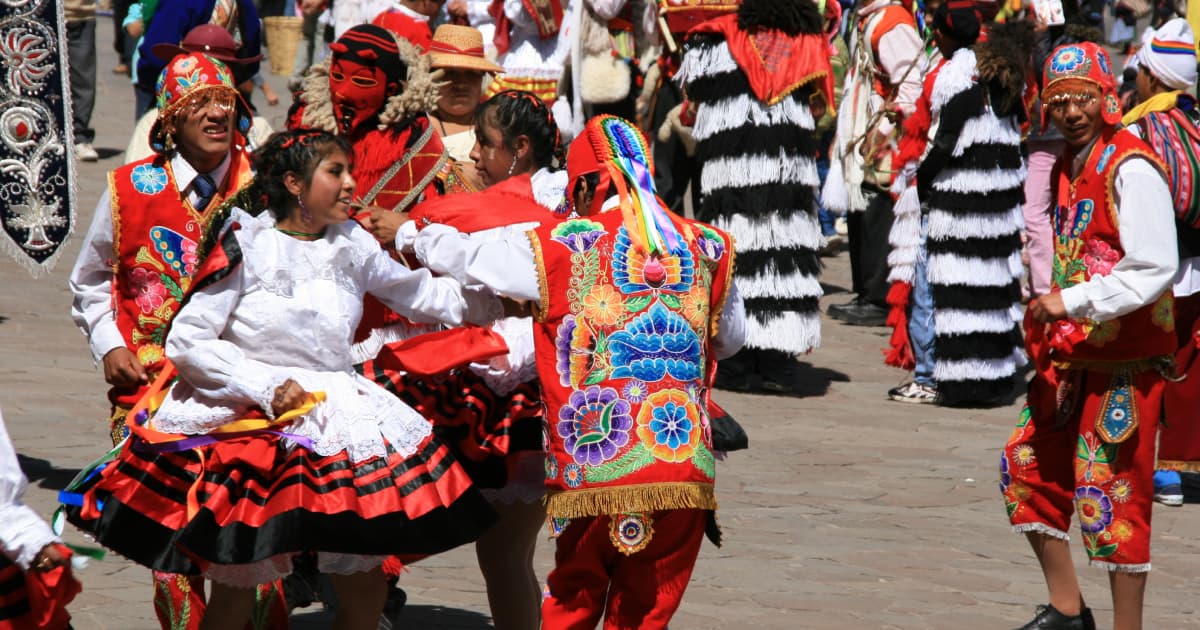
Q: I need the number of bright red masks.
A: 1